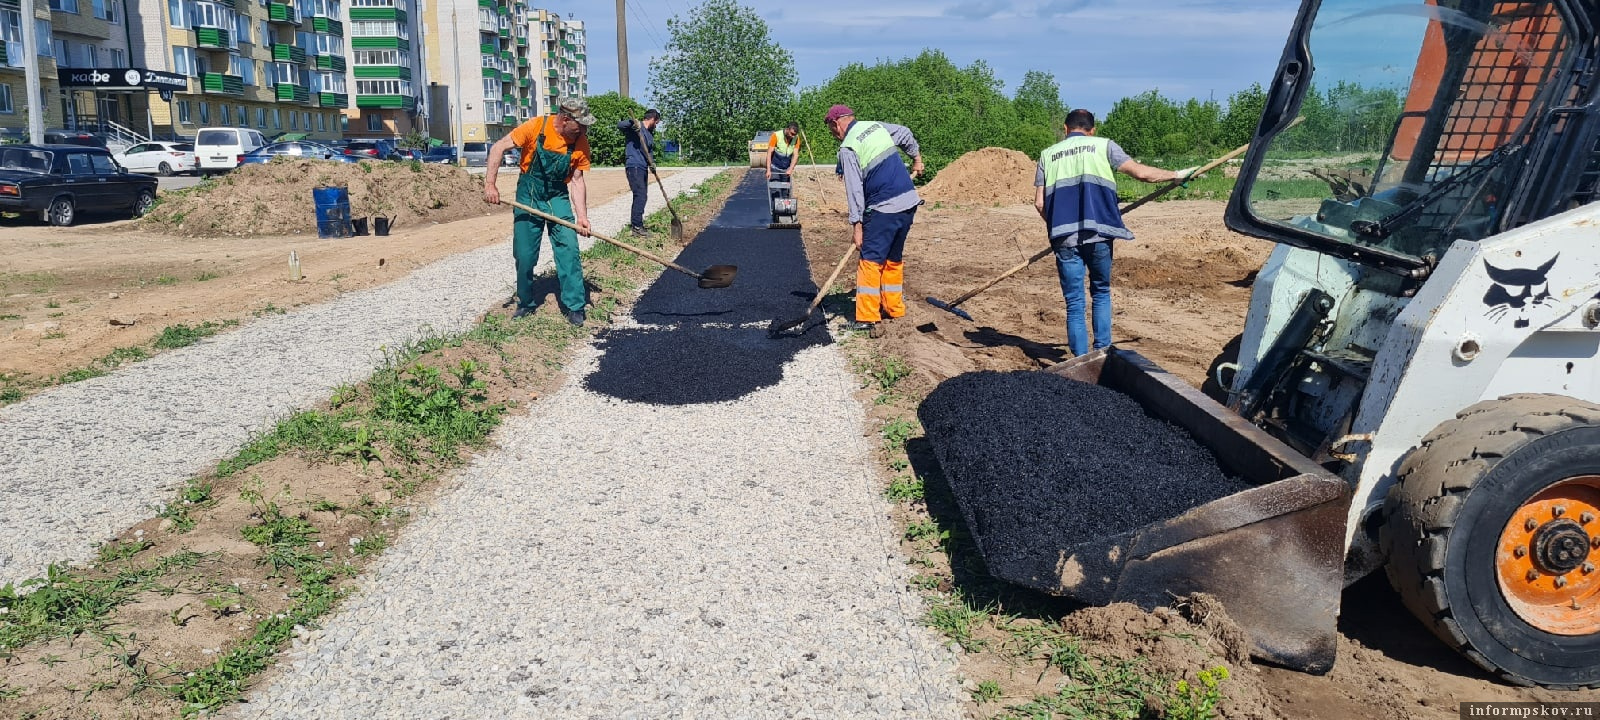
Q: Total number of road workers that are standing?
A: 5